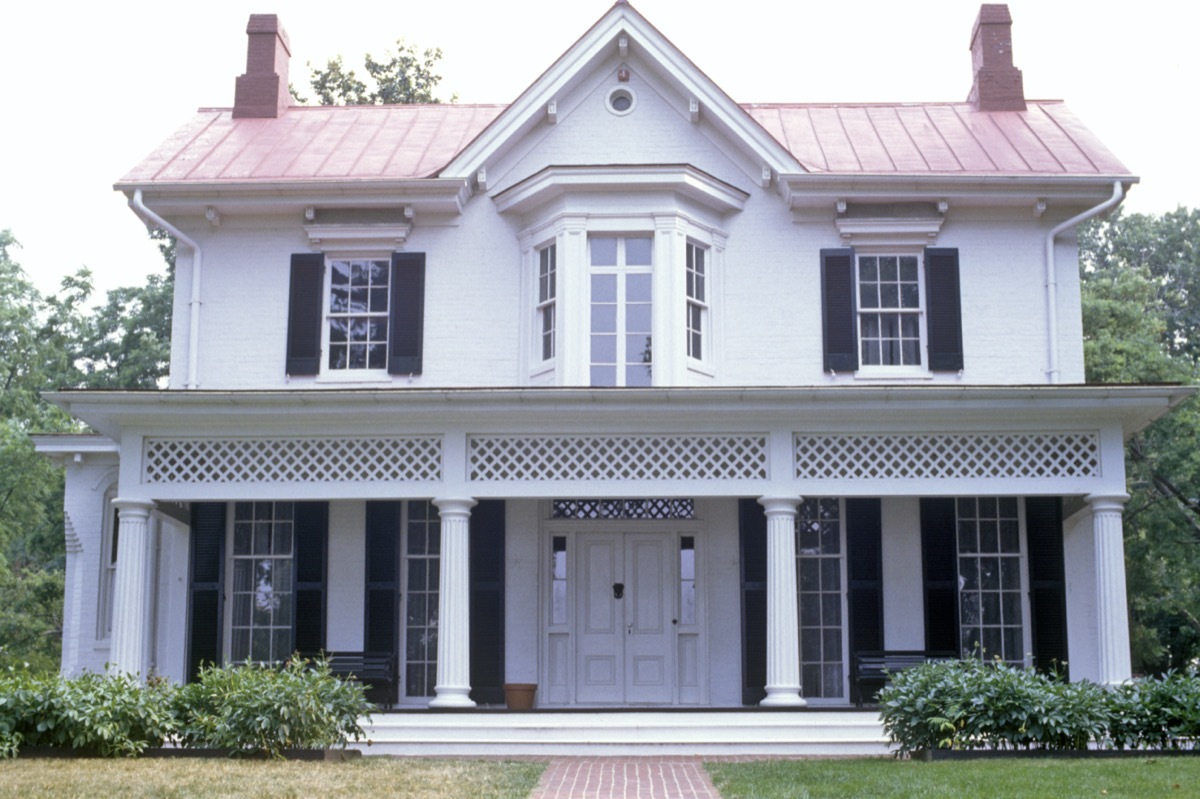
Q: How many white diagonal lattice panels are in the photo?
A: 3